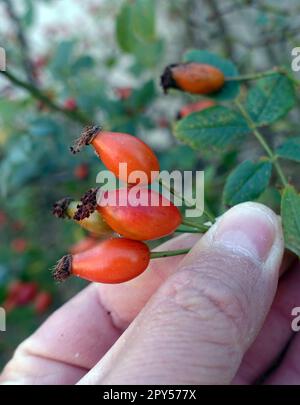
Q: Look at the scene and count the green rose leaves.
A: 6